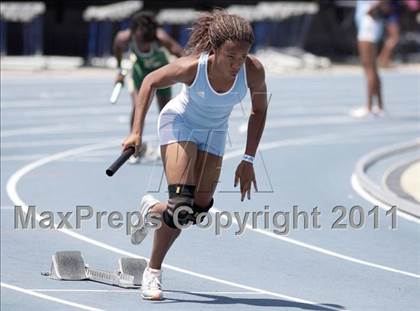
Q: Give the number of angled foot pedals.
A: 2